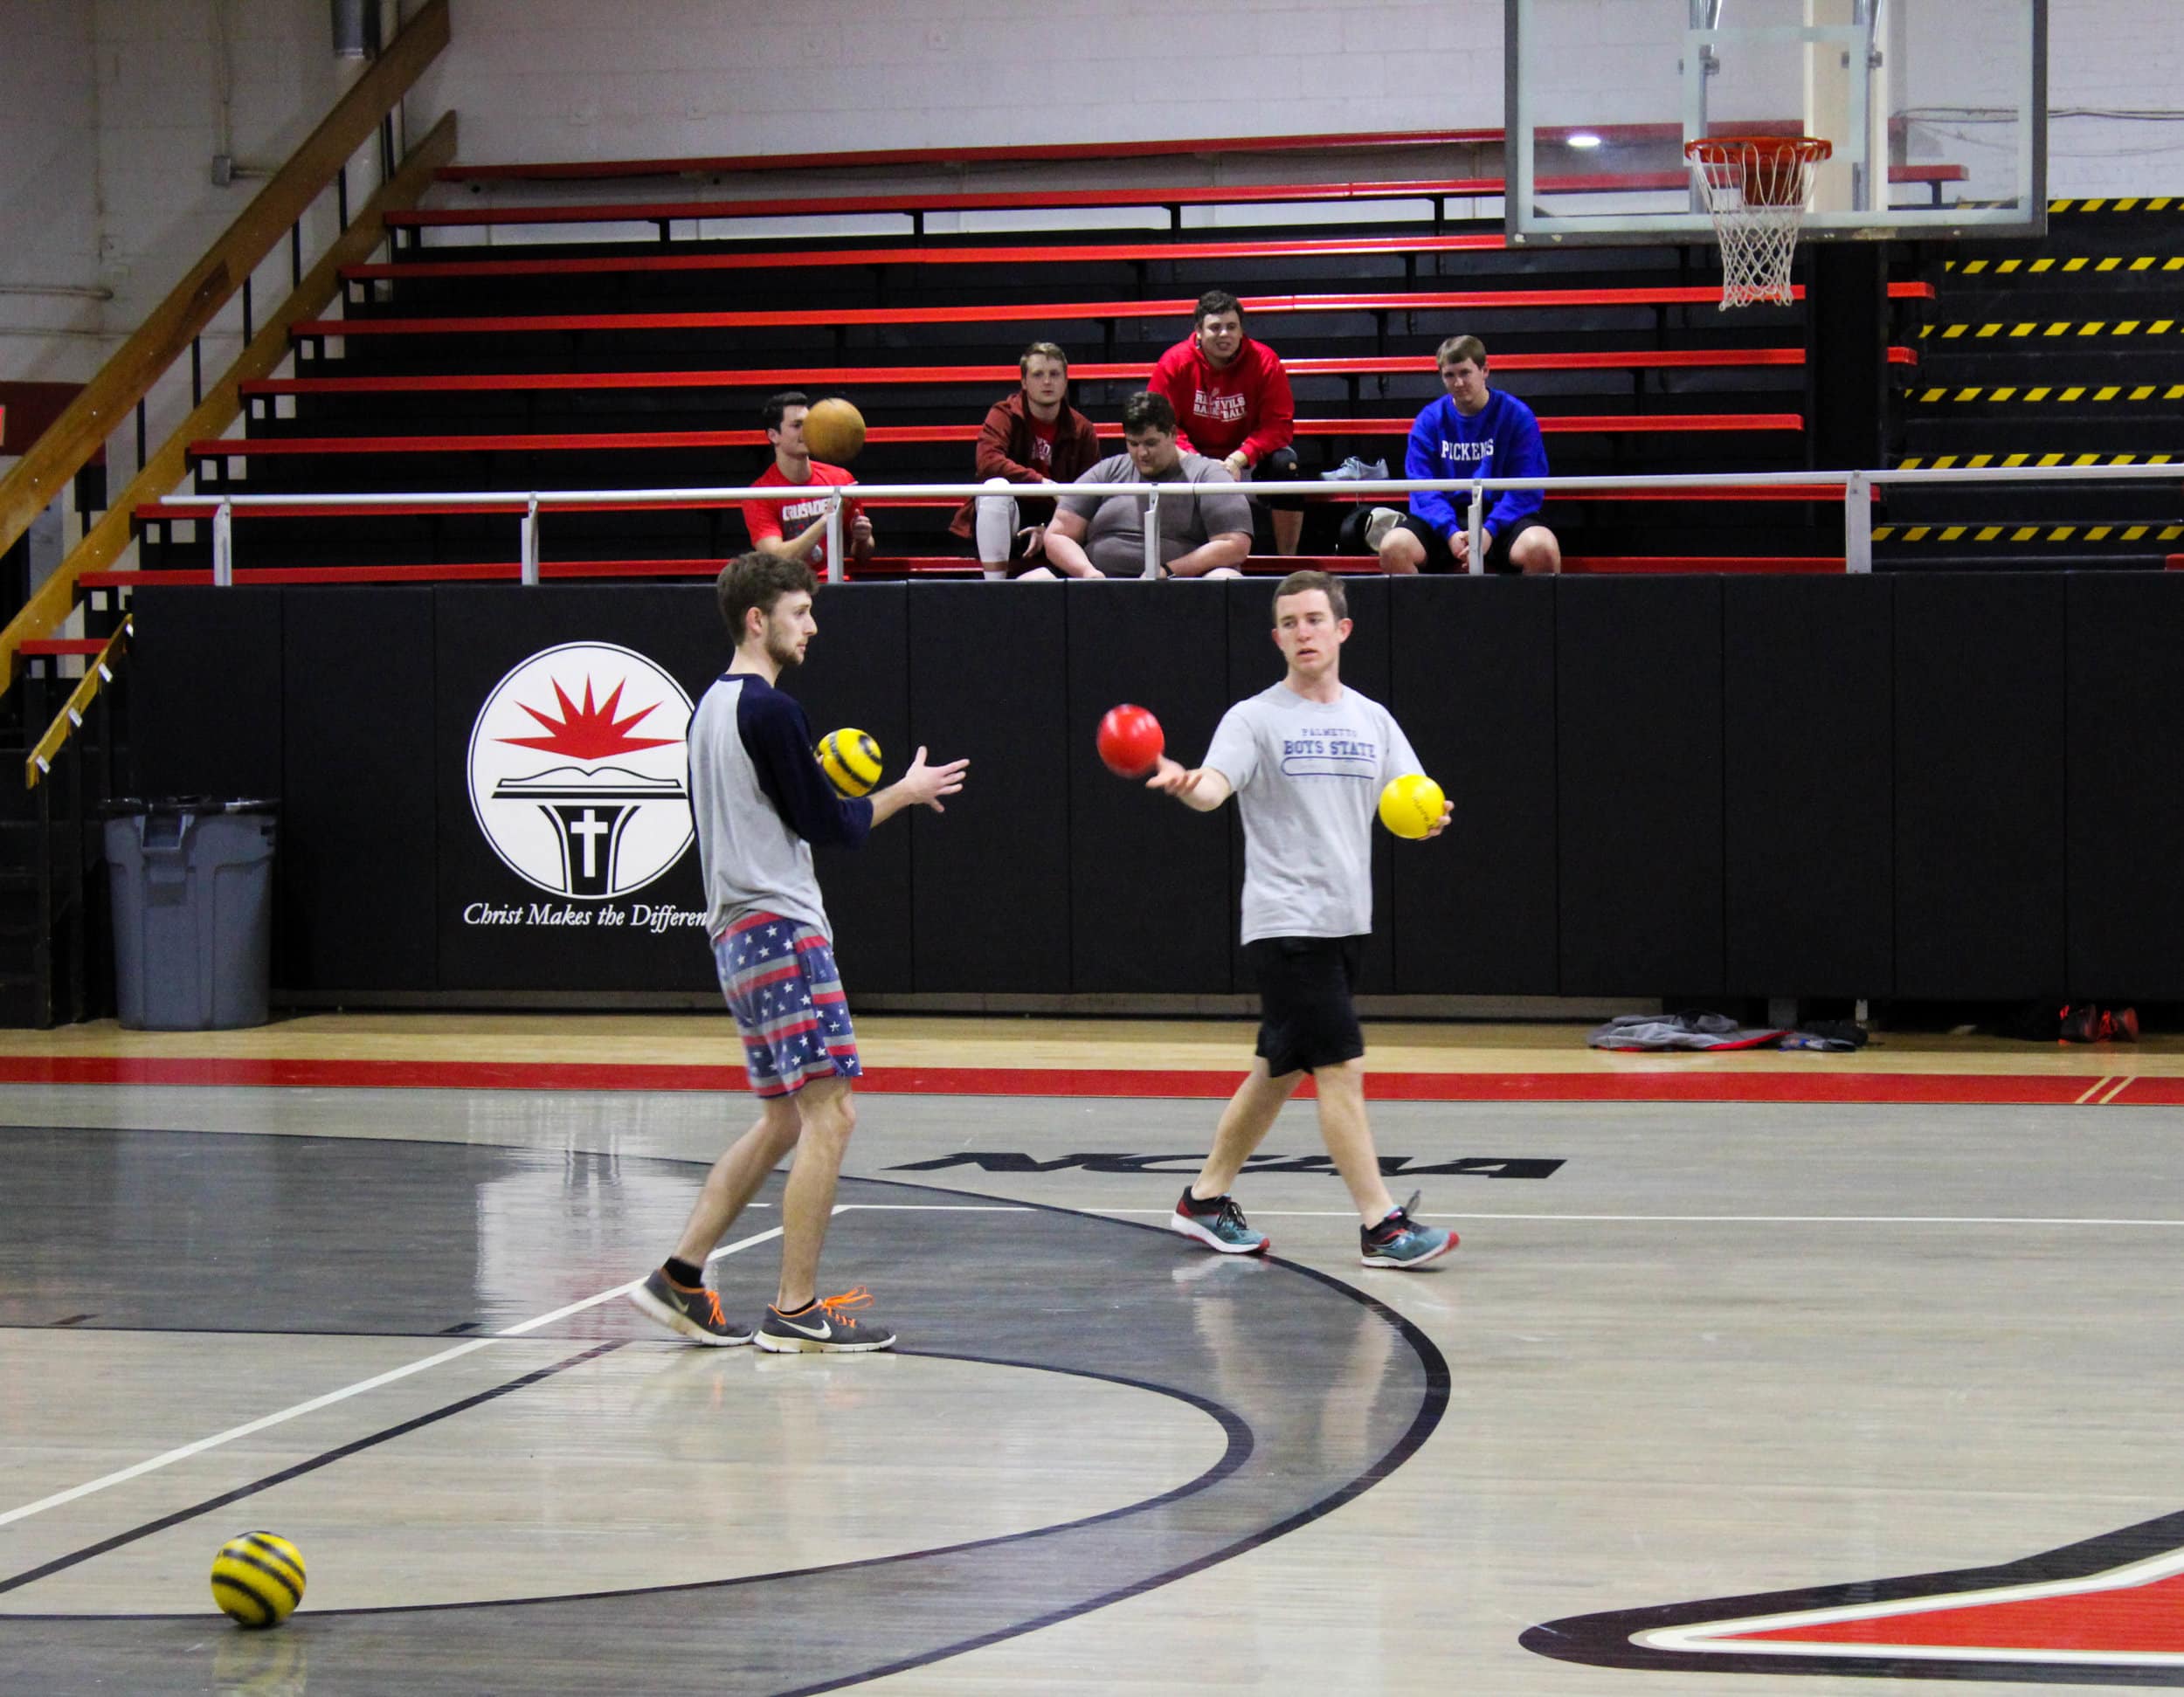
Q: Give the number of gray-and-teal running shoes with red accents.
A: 2